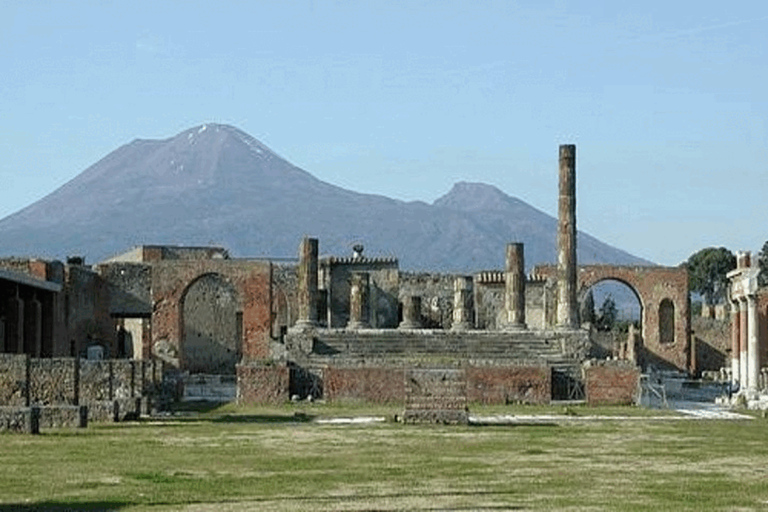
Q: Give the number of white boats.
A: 0